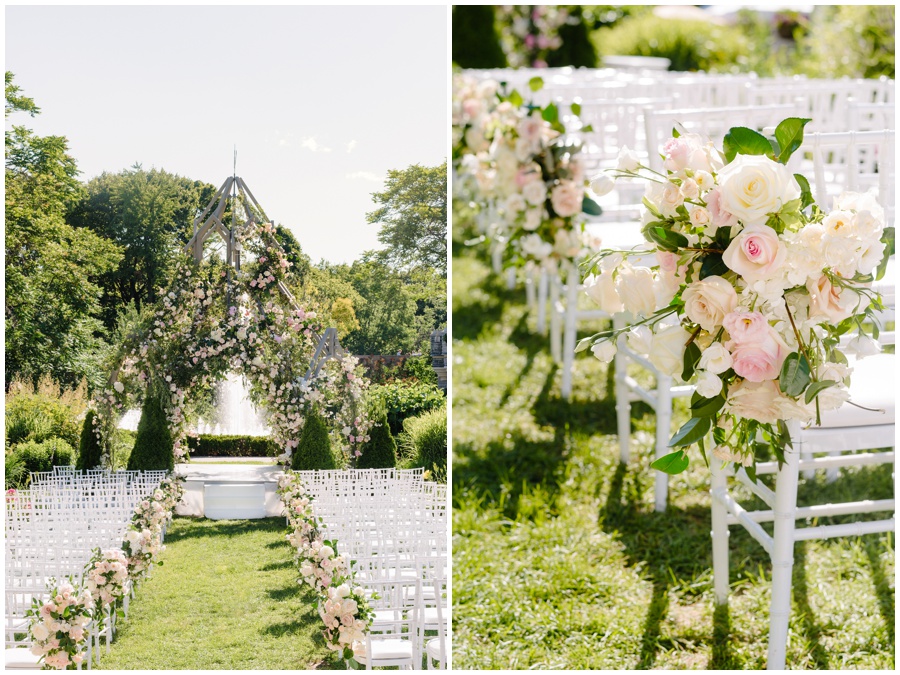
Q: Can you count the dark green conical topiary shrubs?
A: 4